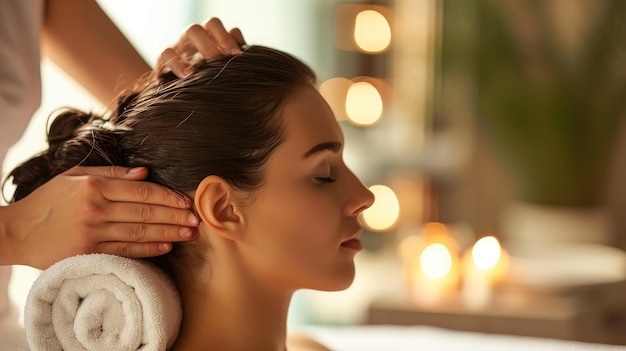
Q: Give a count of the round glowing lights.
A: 5